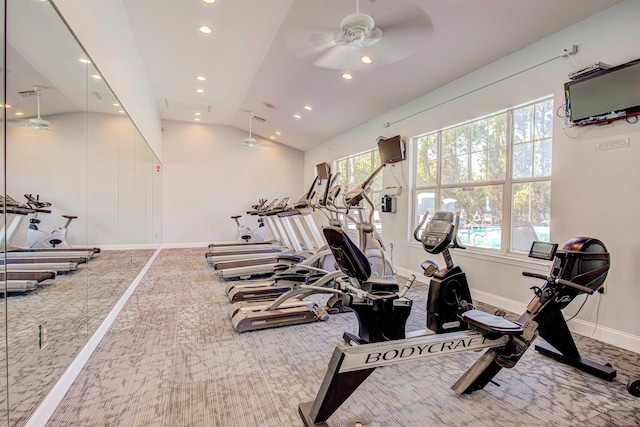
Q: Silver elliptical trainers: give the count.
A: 2